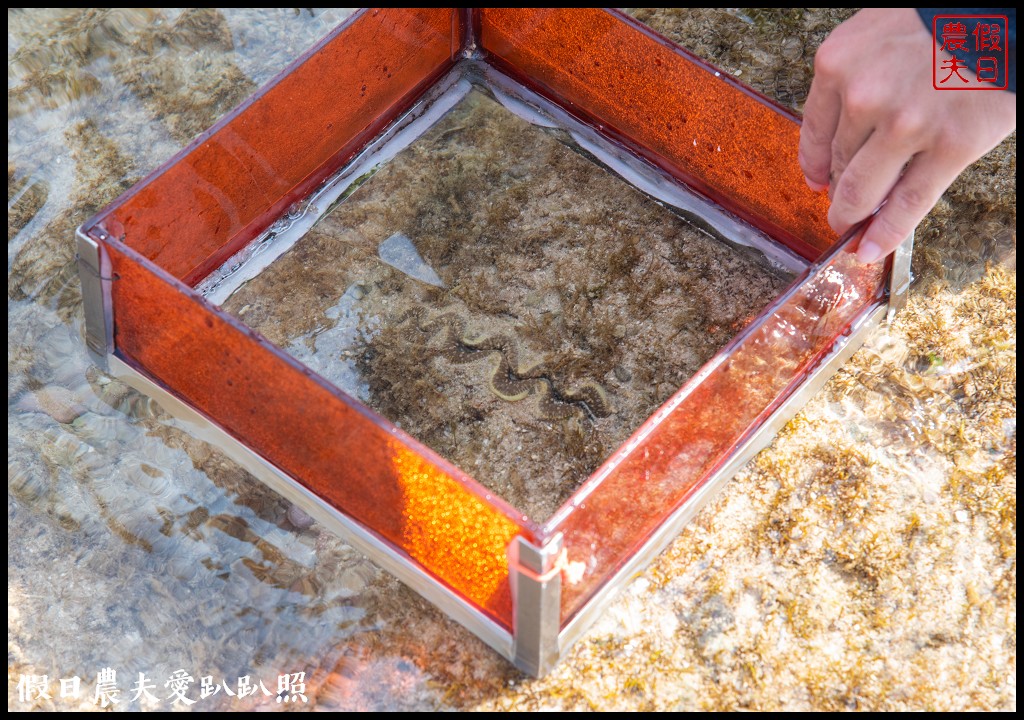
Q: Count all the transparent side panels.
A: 4